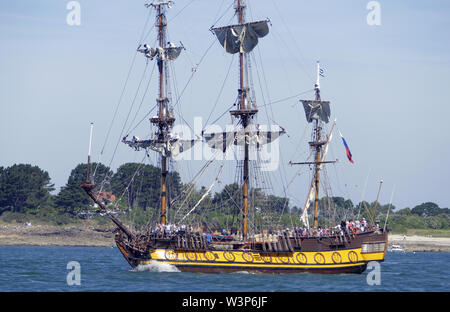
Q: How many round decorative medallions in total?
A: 11